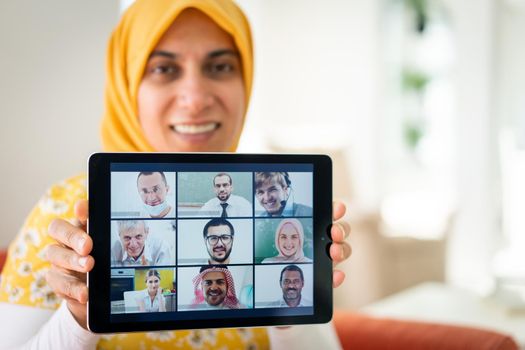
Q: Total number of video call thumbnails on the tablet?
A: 9